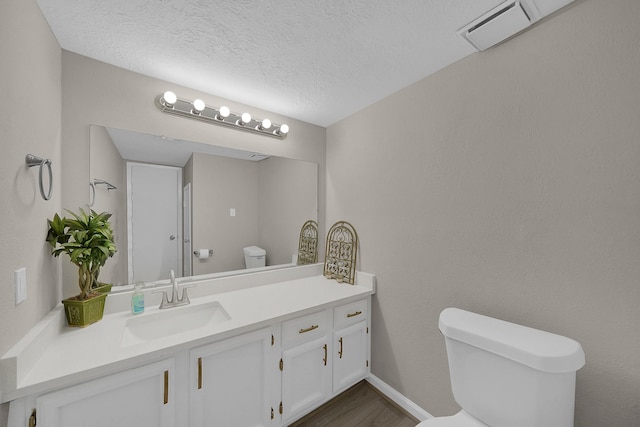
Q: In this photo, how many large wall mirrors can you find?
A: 1